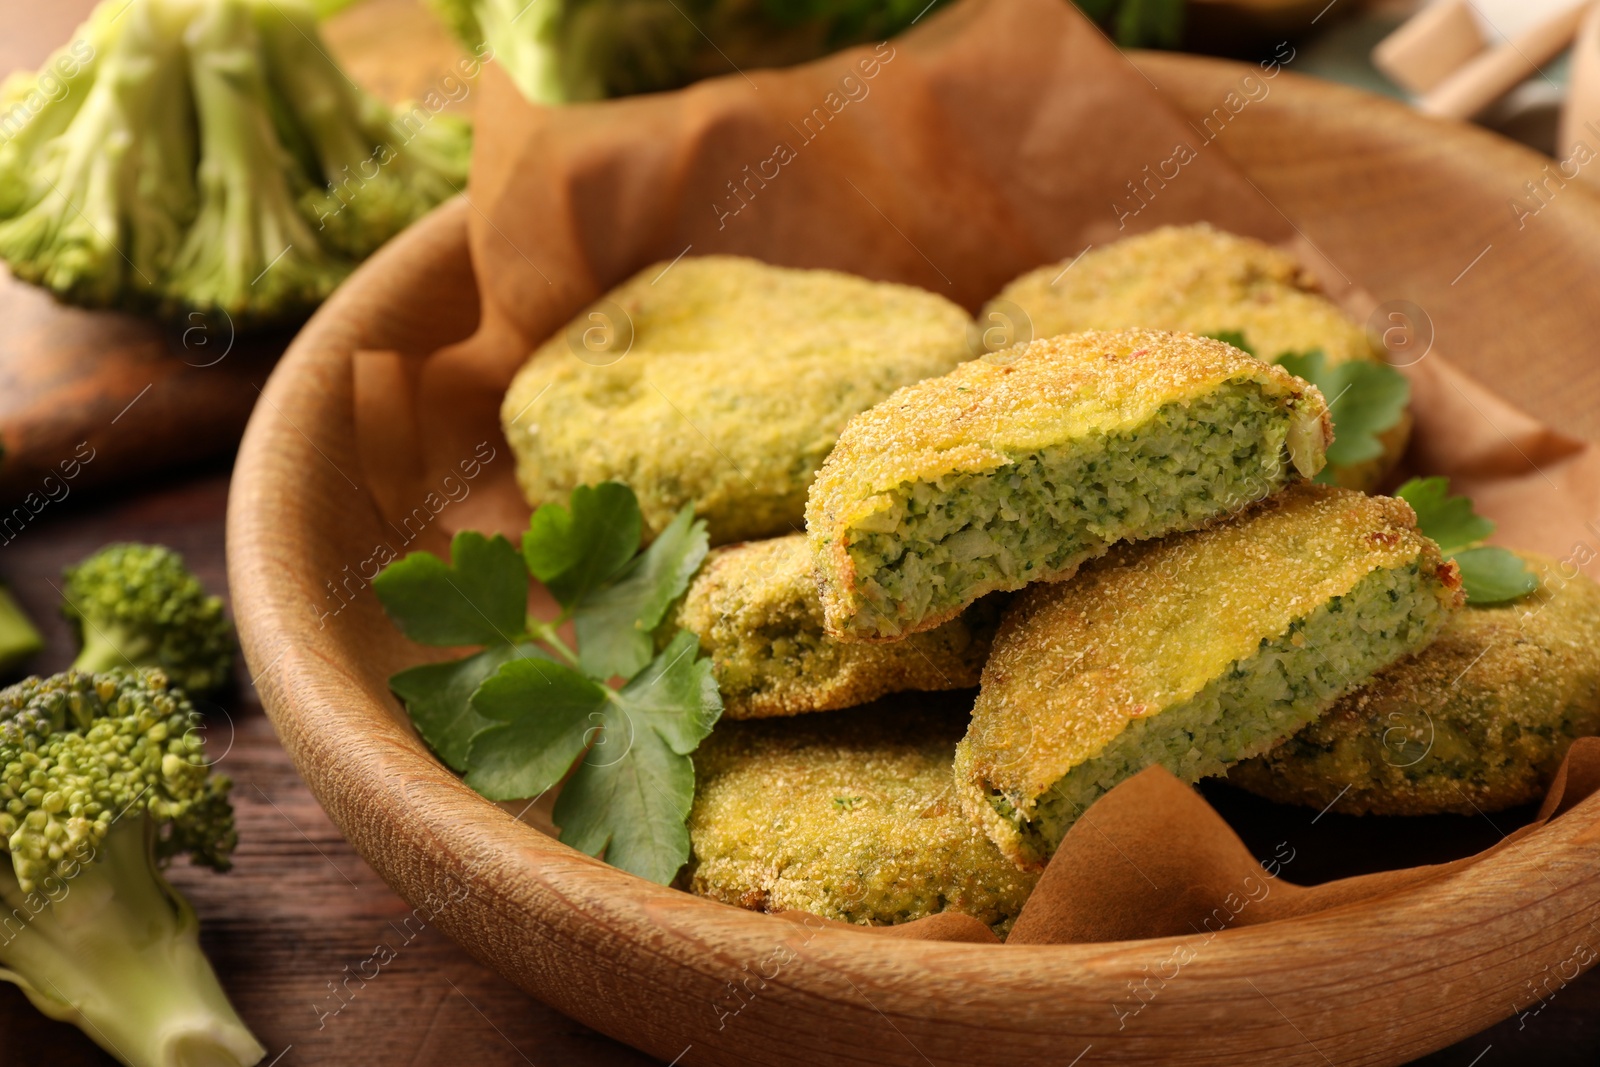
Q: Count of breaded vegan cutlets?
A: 7